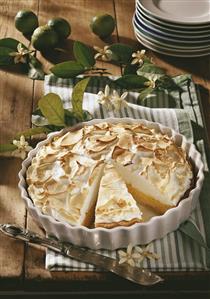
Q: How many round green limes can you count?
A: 4